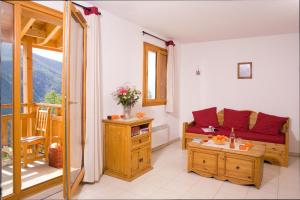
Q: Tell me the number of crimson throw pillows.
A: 3